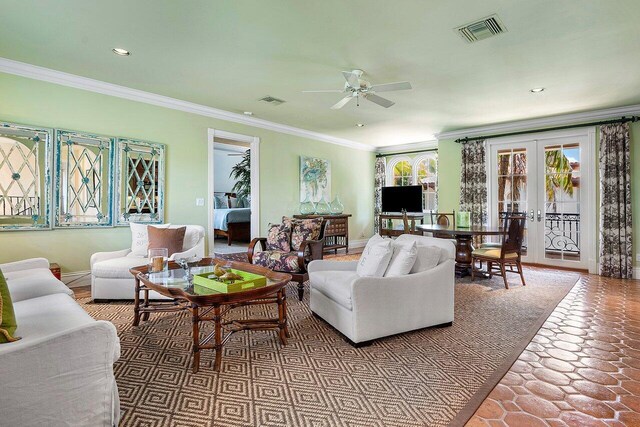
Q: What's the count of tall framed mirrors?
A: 3